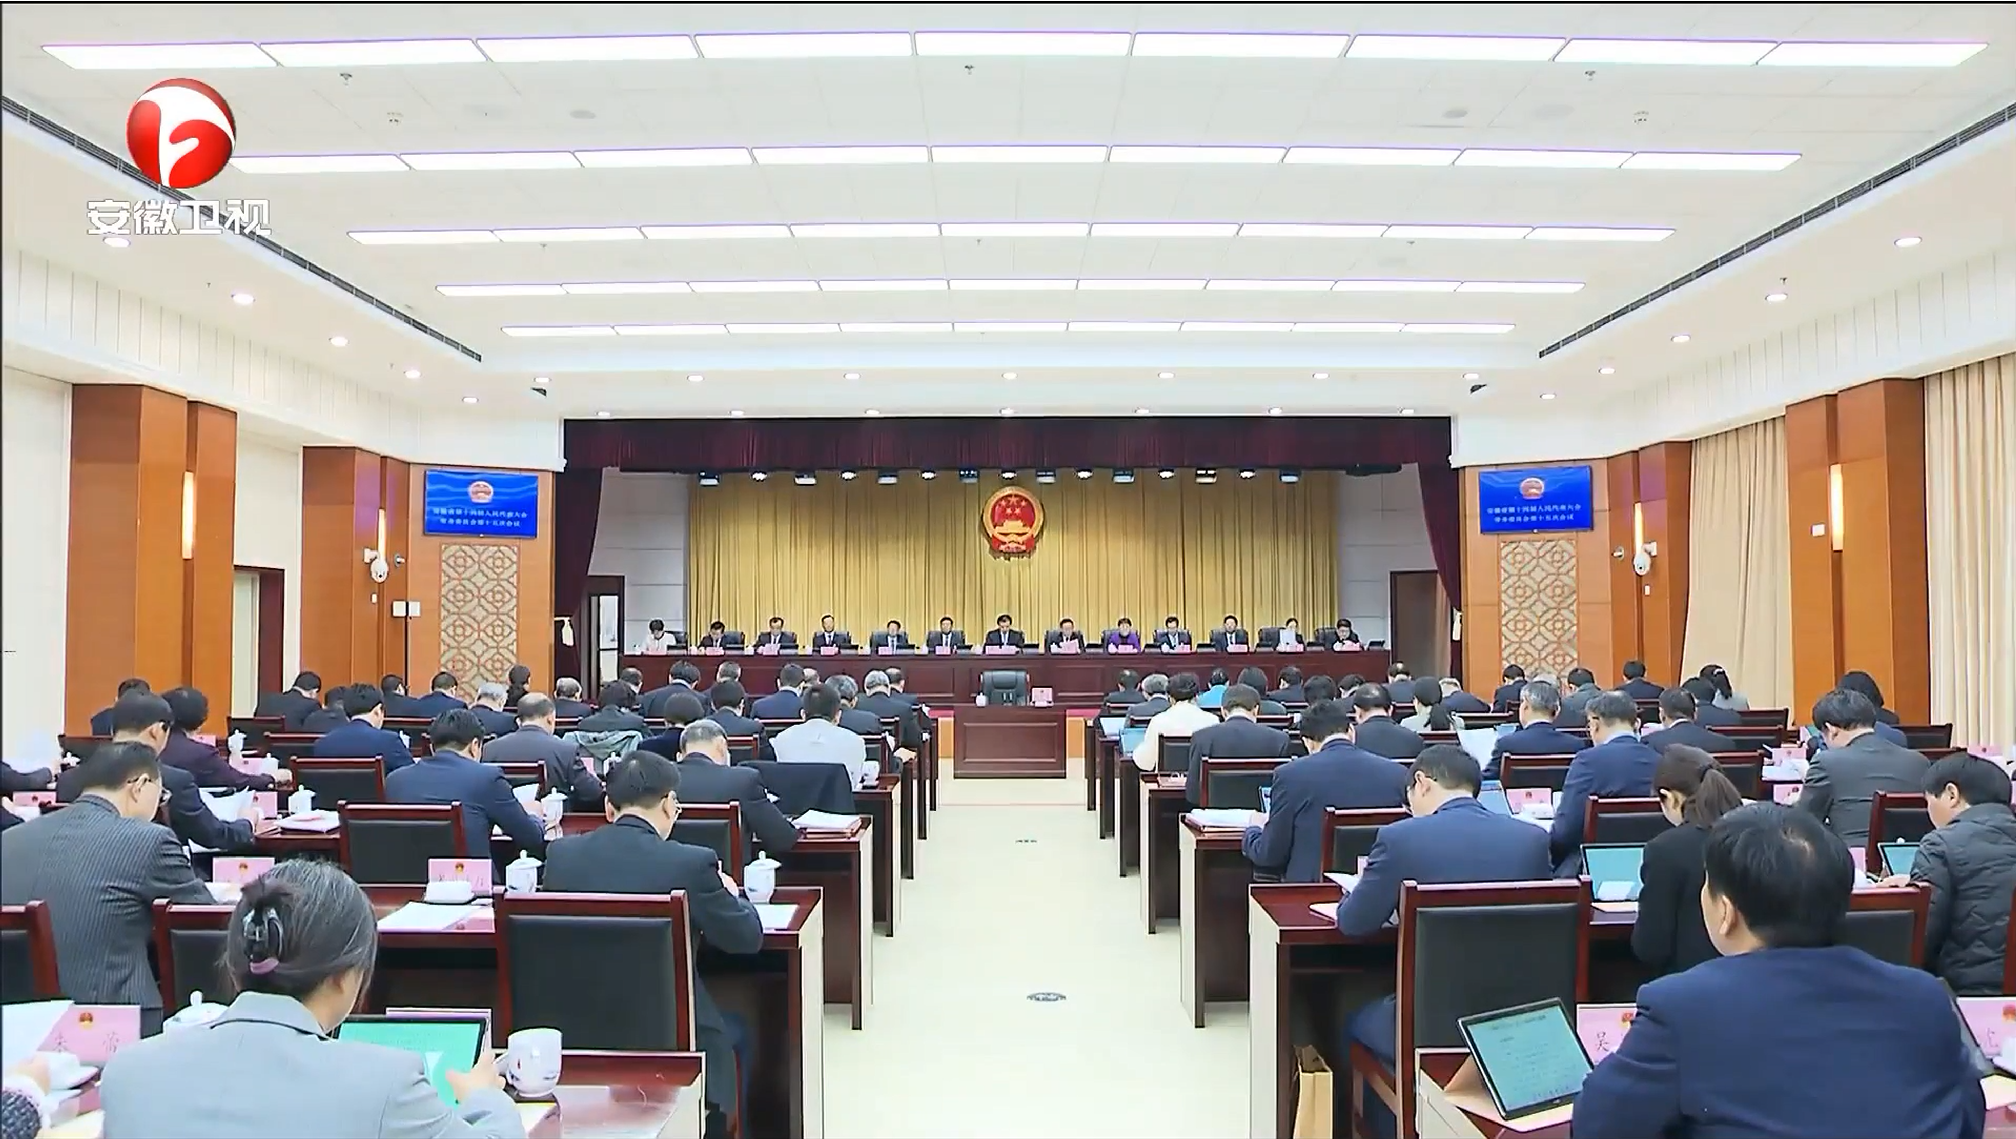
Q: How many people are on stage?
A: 13